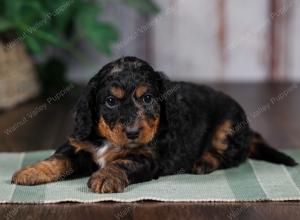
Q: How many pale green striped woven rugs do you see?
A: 1